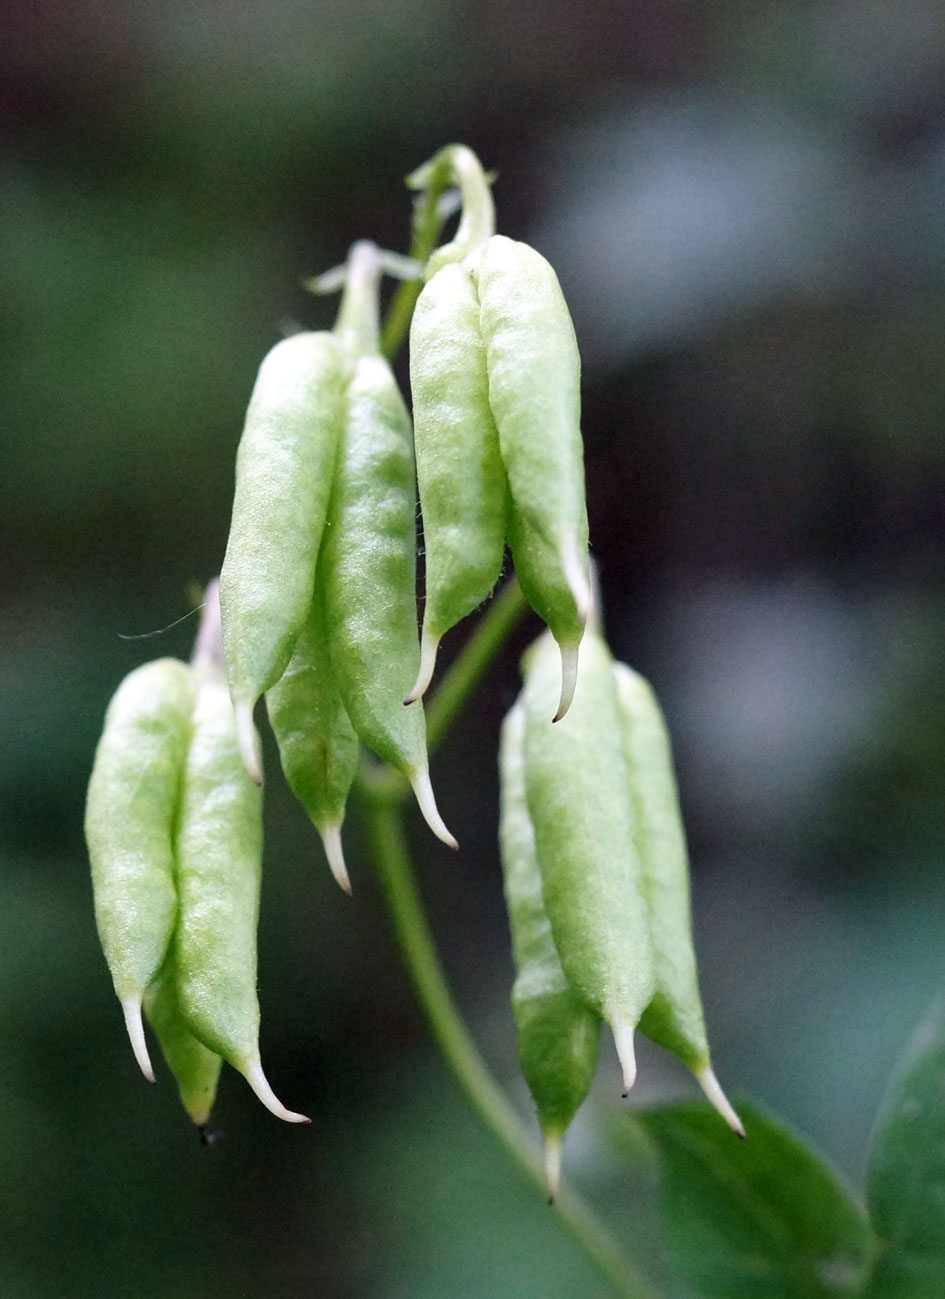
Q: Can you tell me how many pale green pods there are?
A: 12